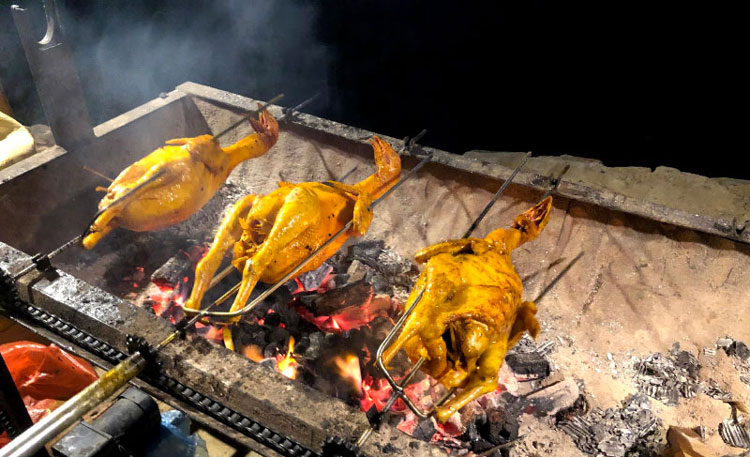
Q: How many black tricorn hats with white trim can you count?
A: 0